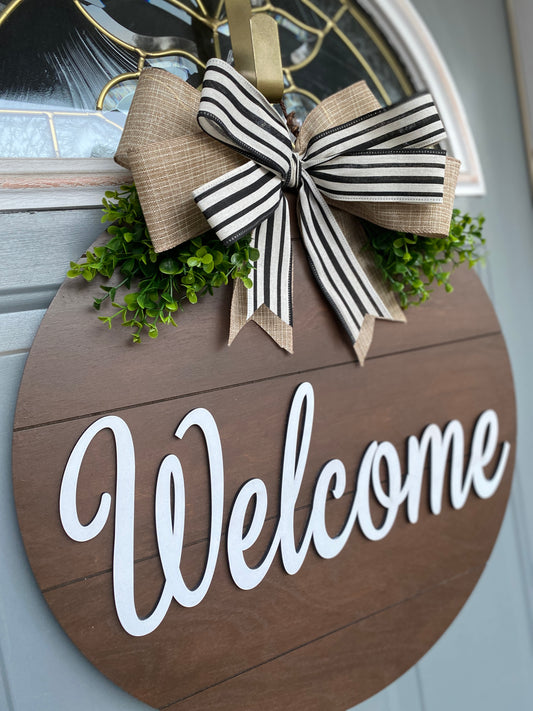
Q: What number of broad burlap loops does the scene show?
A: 4